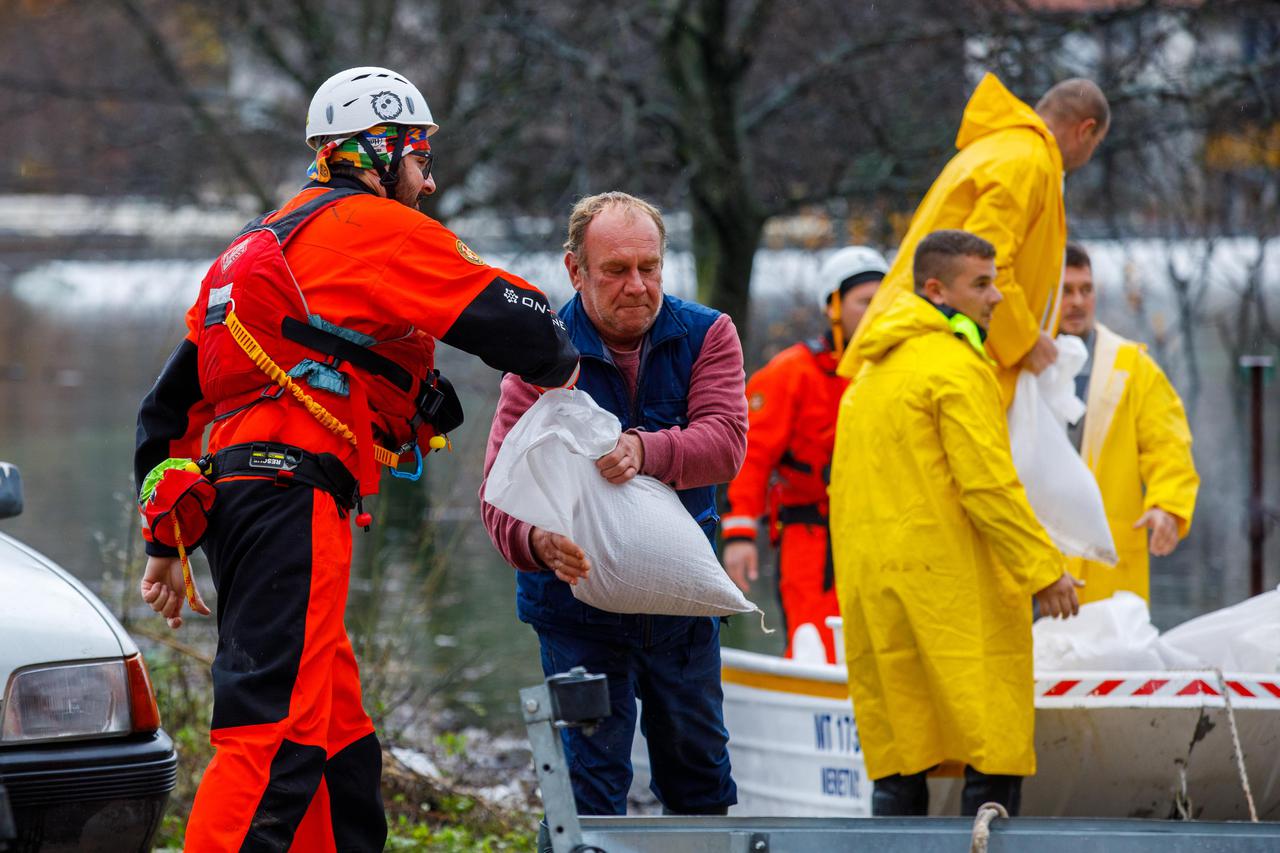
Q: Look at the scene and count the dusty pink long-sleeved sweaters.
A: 1